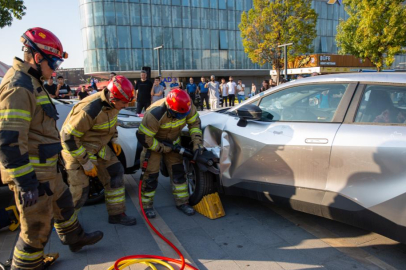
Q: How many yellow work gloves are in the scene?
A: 2